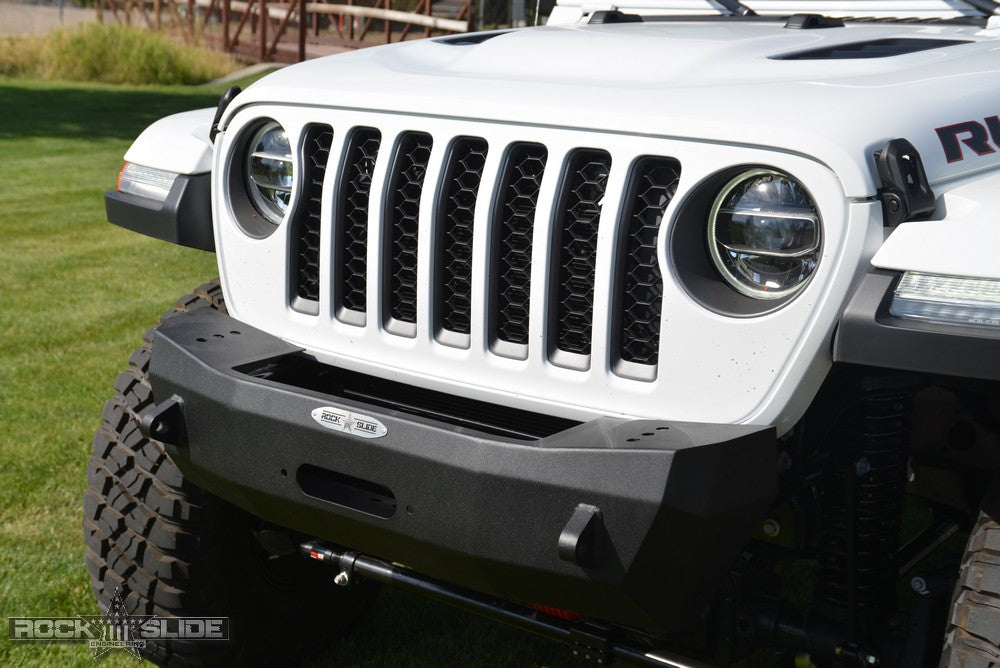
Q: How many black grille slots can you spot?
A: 7